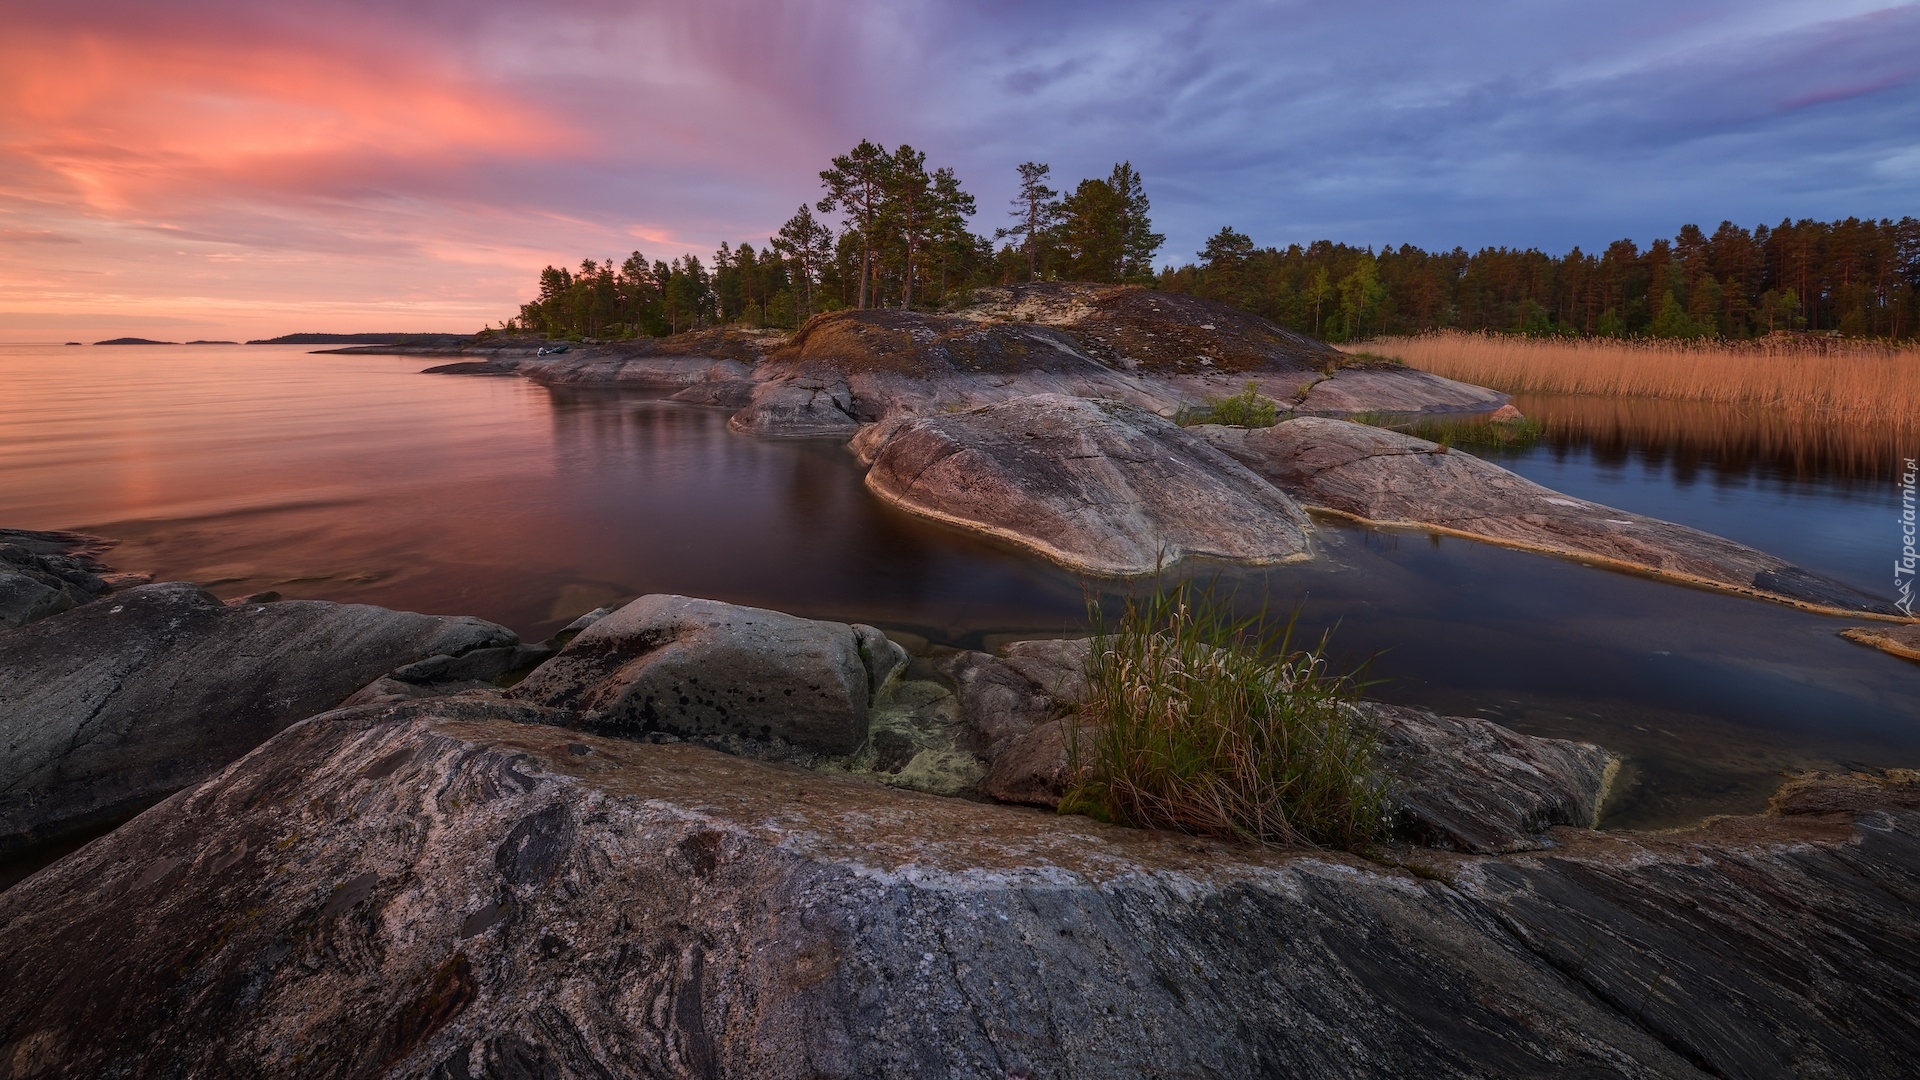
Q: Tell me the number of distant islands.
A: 4